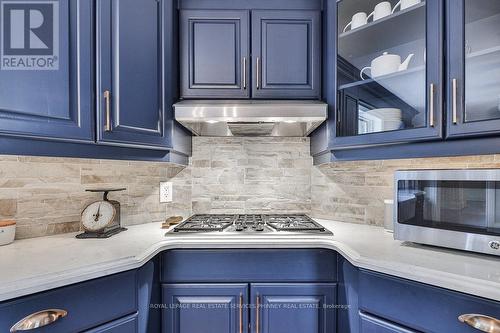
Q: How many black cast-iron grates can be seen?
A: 3